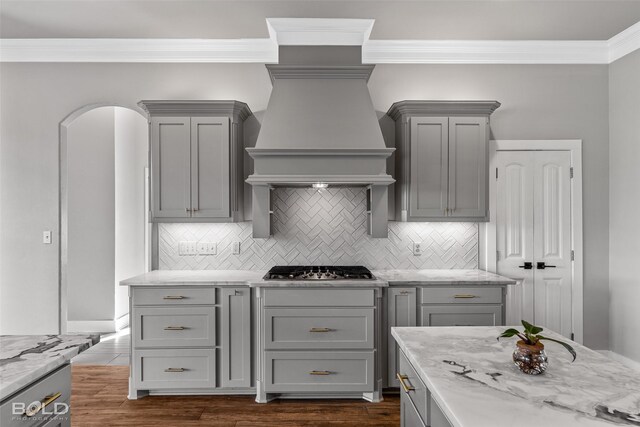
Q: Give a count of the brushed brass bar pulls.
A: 8